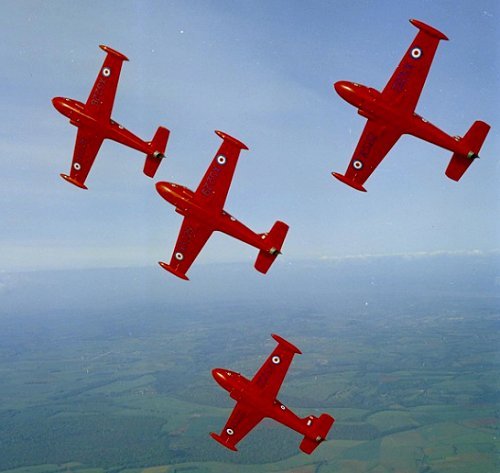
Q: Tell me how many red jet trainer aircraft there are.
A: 4